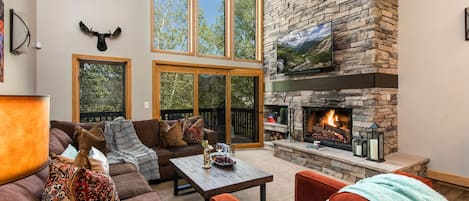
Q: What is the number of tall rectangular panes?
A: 7